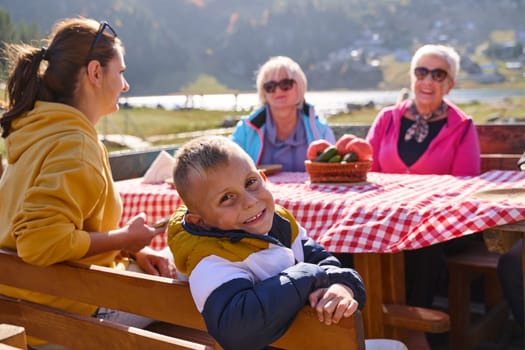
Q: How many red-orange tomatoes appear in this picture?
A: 3